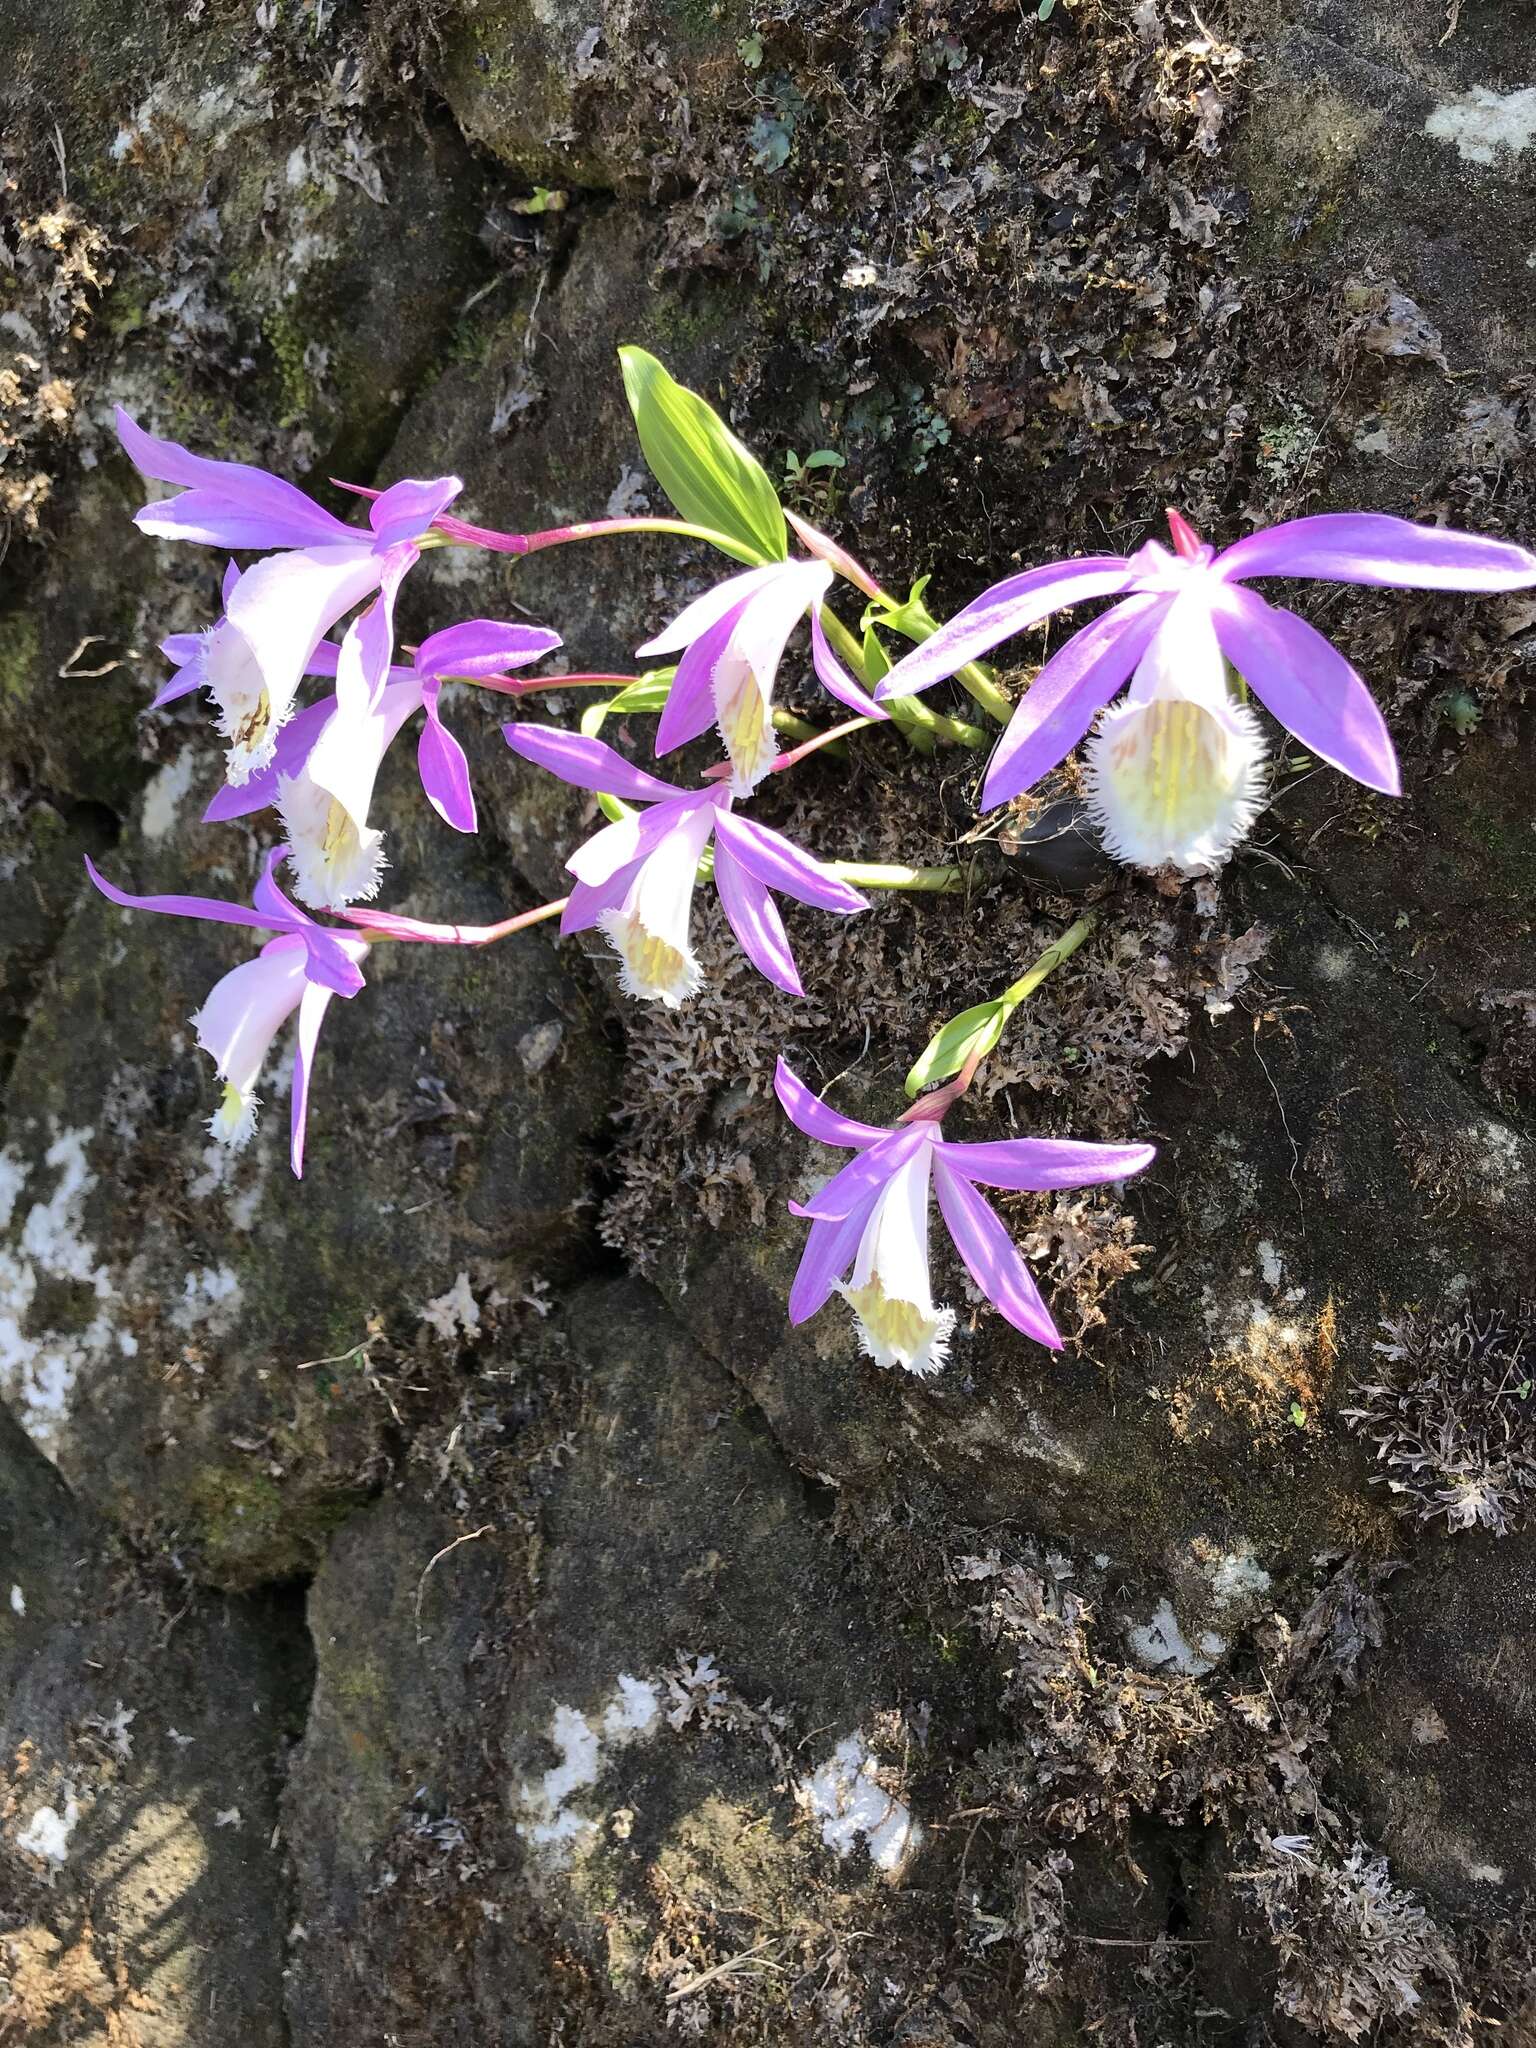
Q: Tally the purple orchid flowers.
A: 7